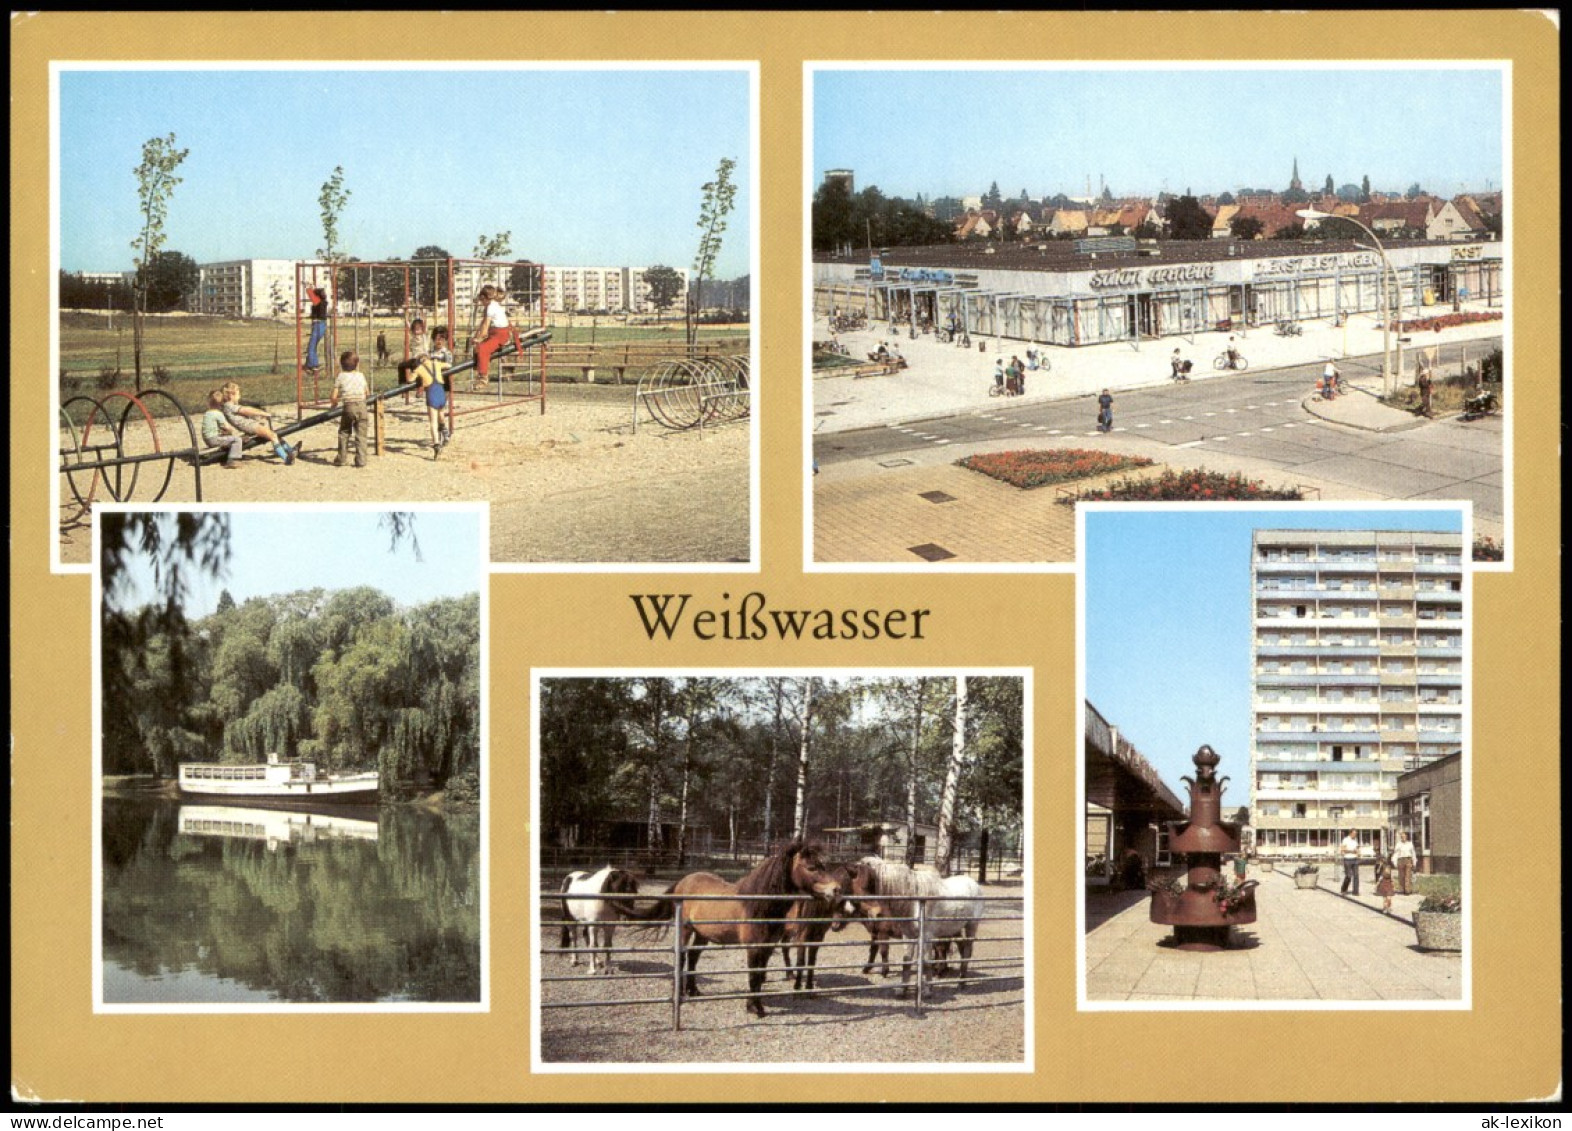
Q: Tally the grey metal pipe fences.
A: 1